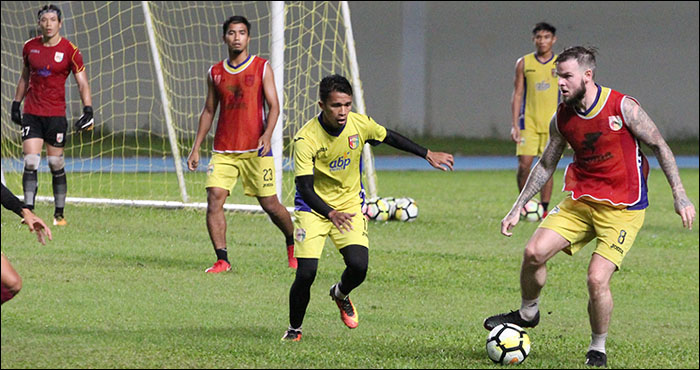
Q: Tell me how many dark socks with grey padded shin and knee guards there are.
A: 2